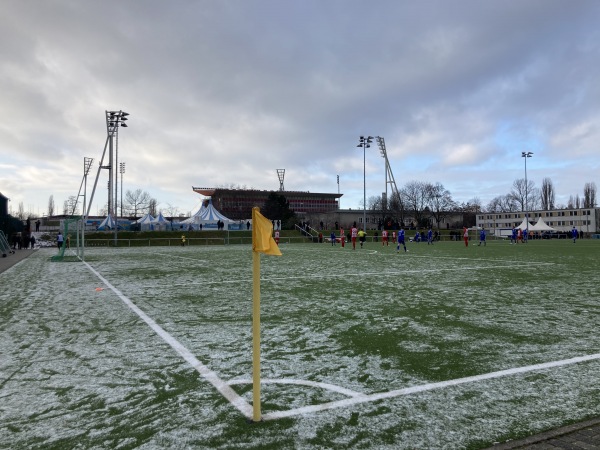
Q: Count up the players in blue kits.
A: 8